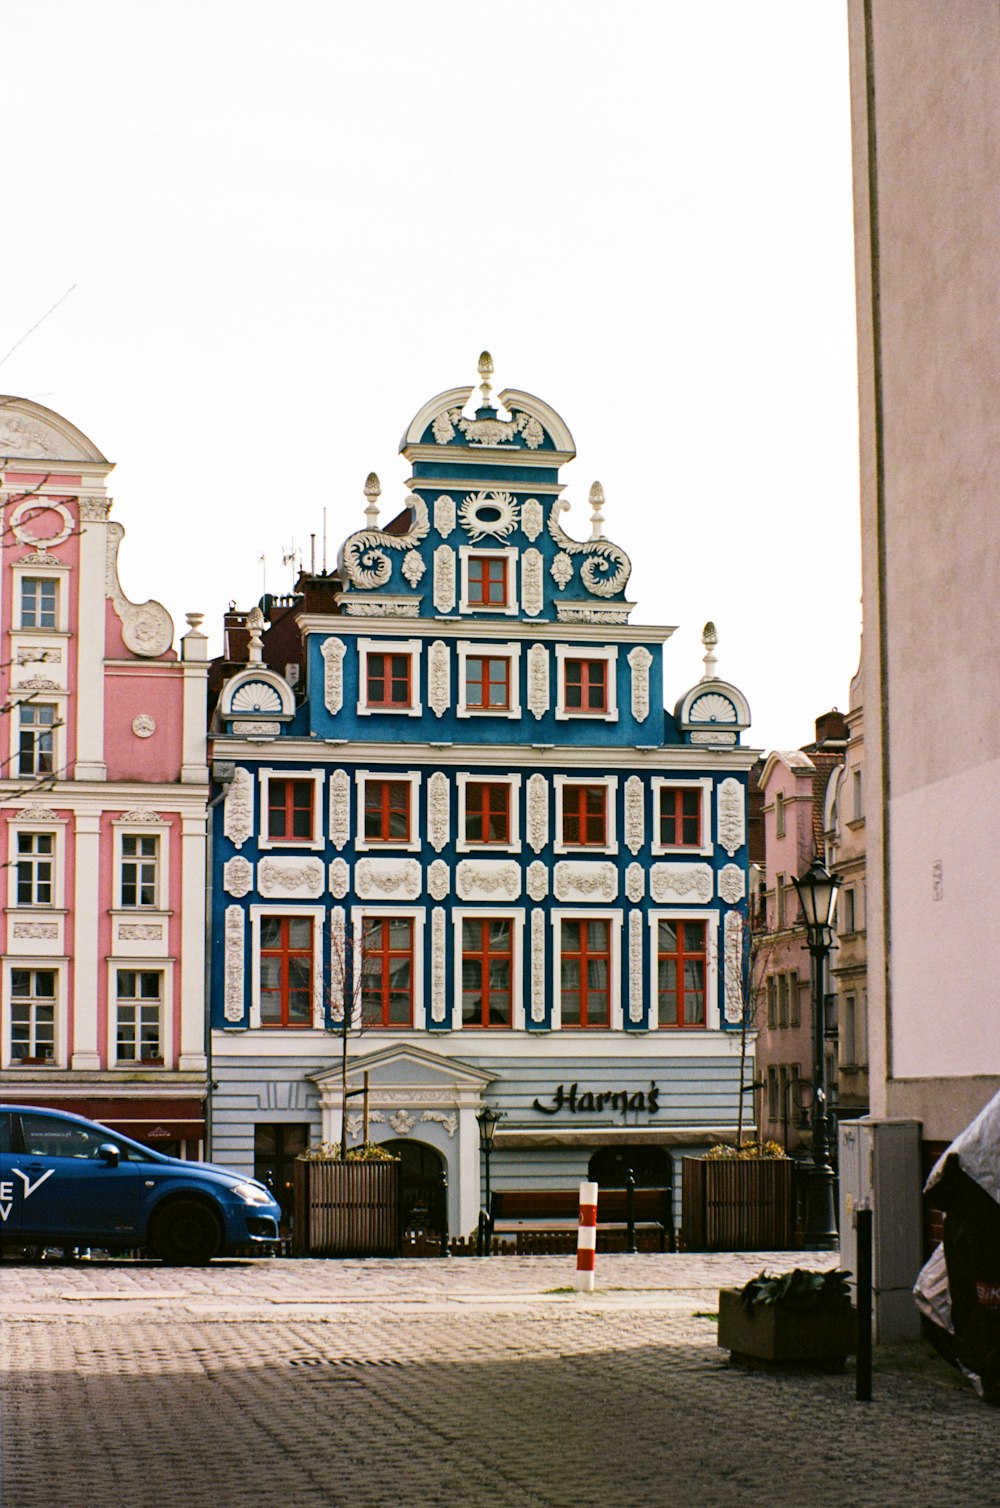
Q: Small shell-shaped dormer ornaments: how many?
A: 2